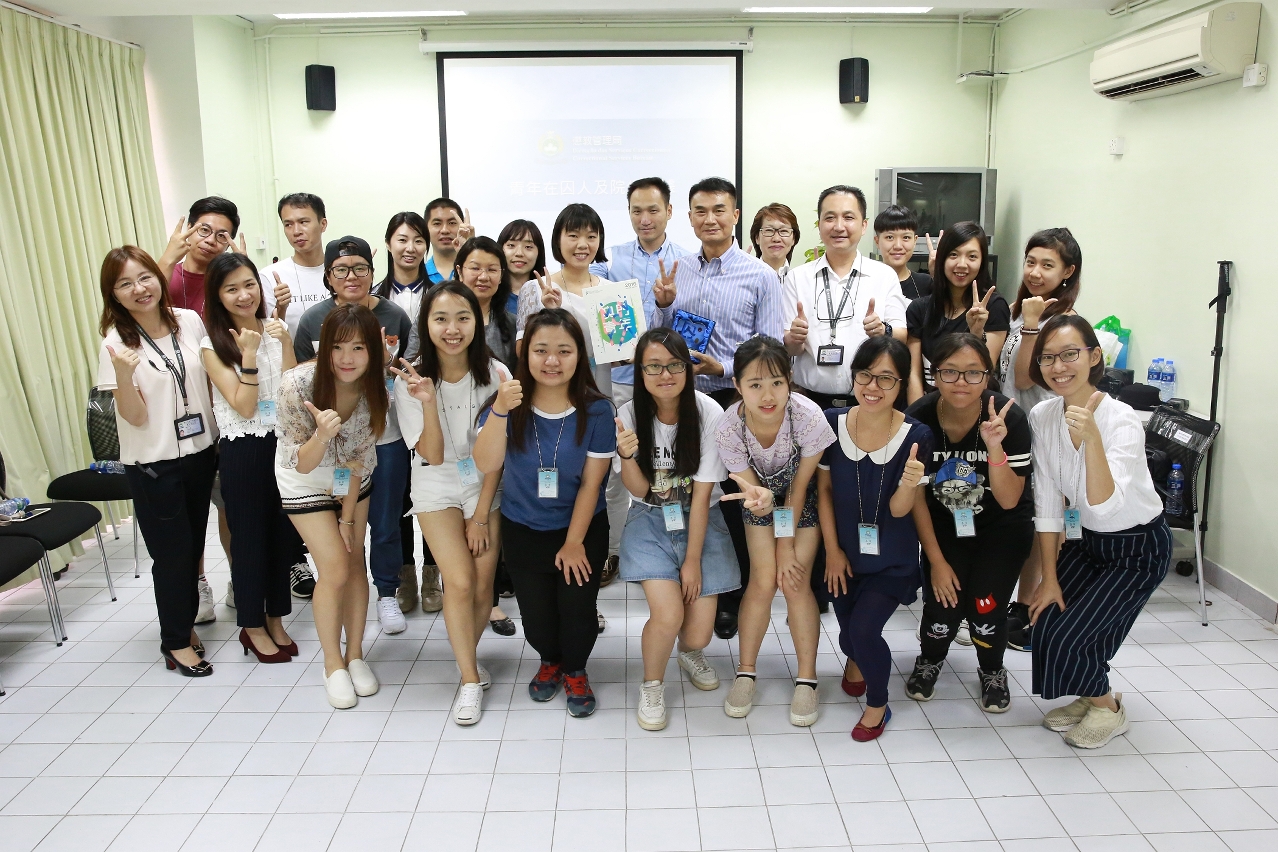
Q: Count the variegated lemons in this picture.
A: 0